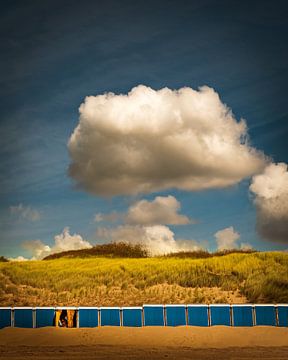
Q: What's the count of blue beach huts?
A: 13